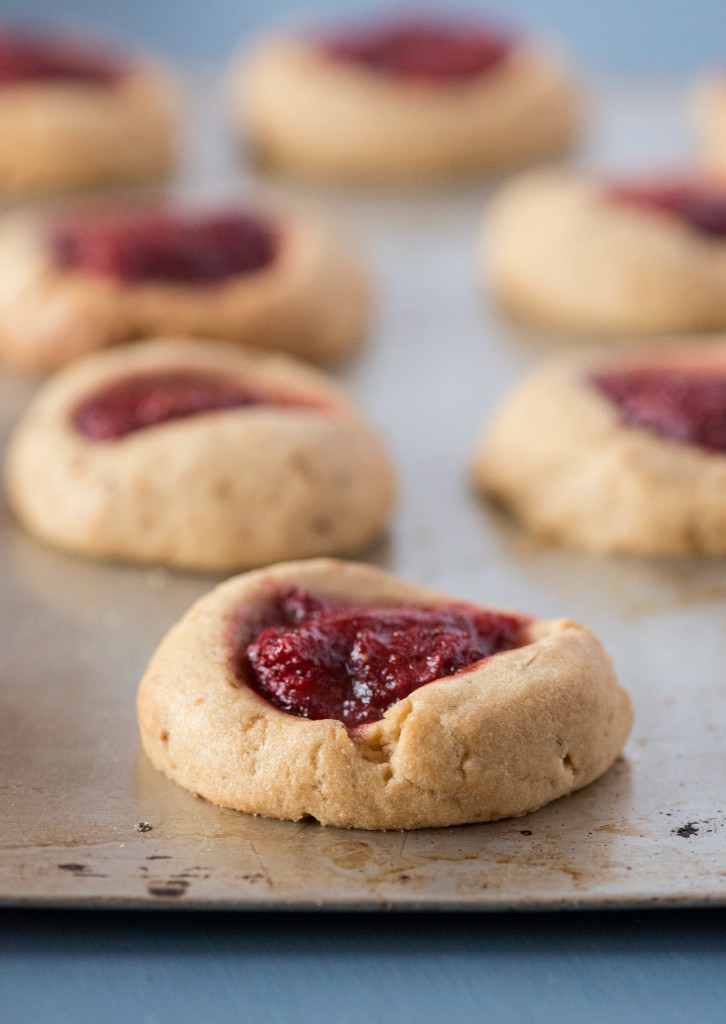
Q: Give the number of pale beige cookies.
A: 8